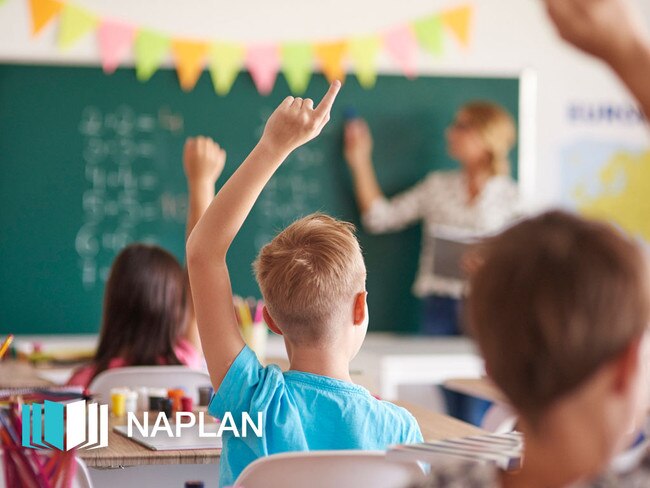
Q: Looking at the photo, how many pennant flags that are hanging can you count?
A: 13